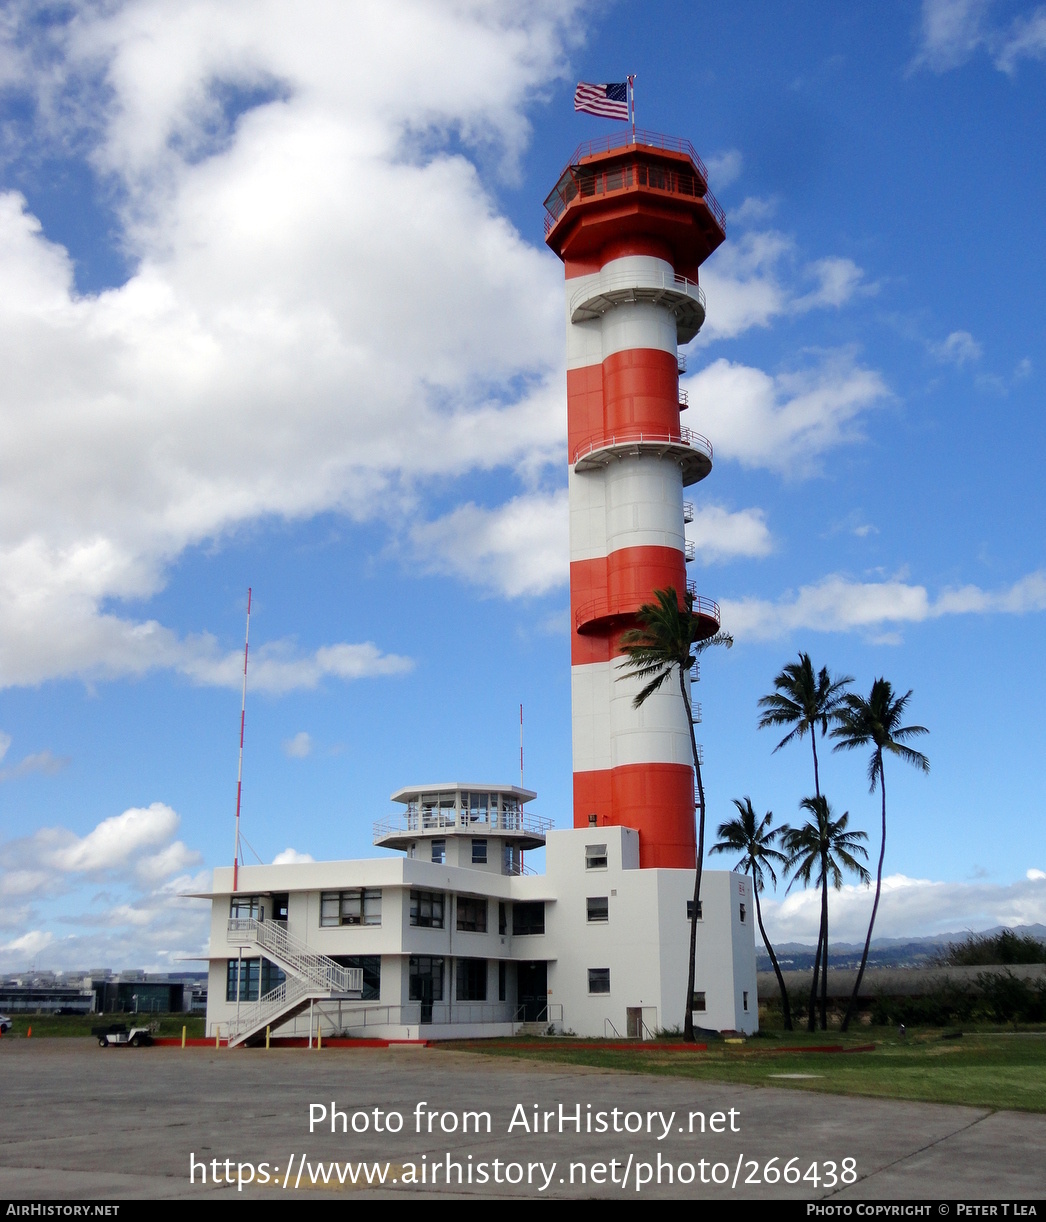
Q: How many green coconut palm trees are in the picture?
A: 5